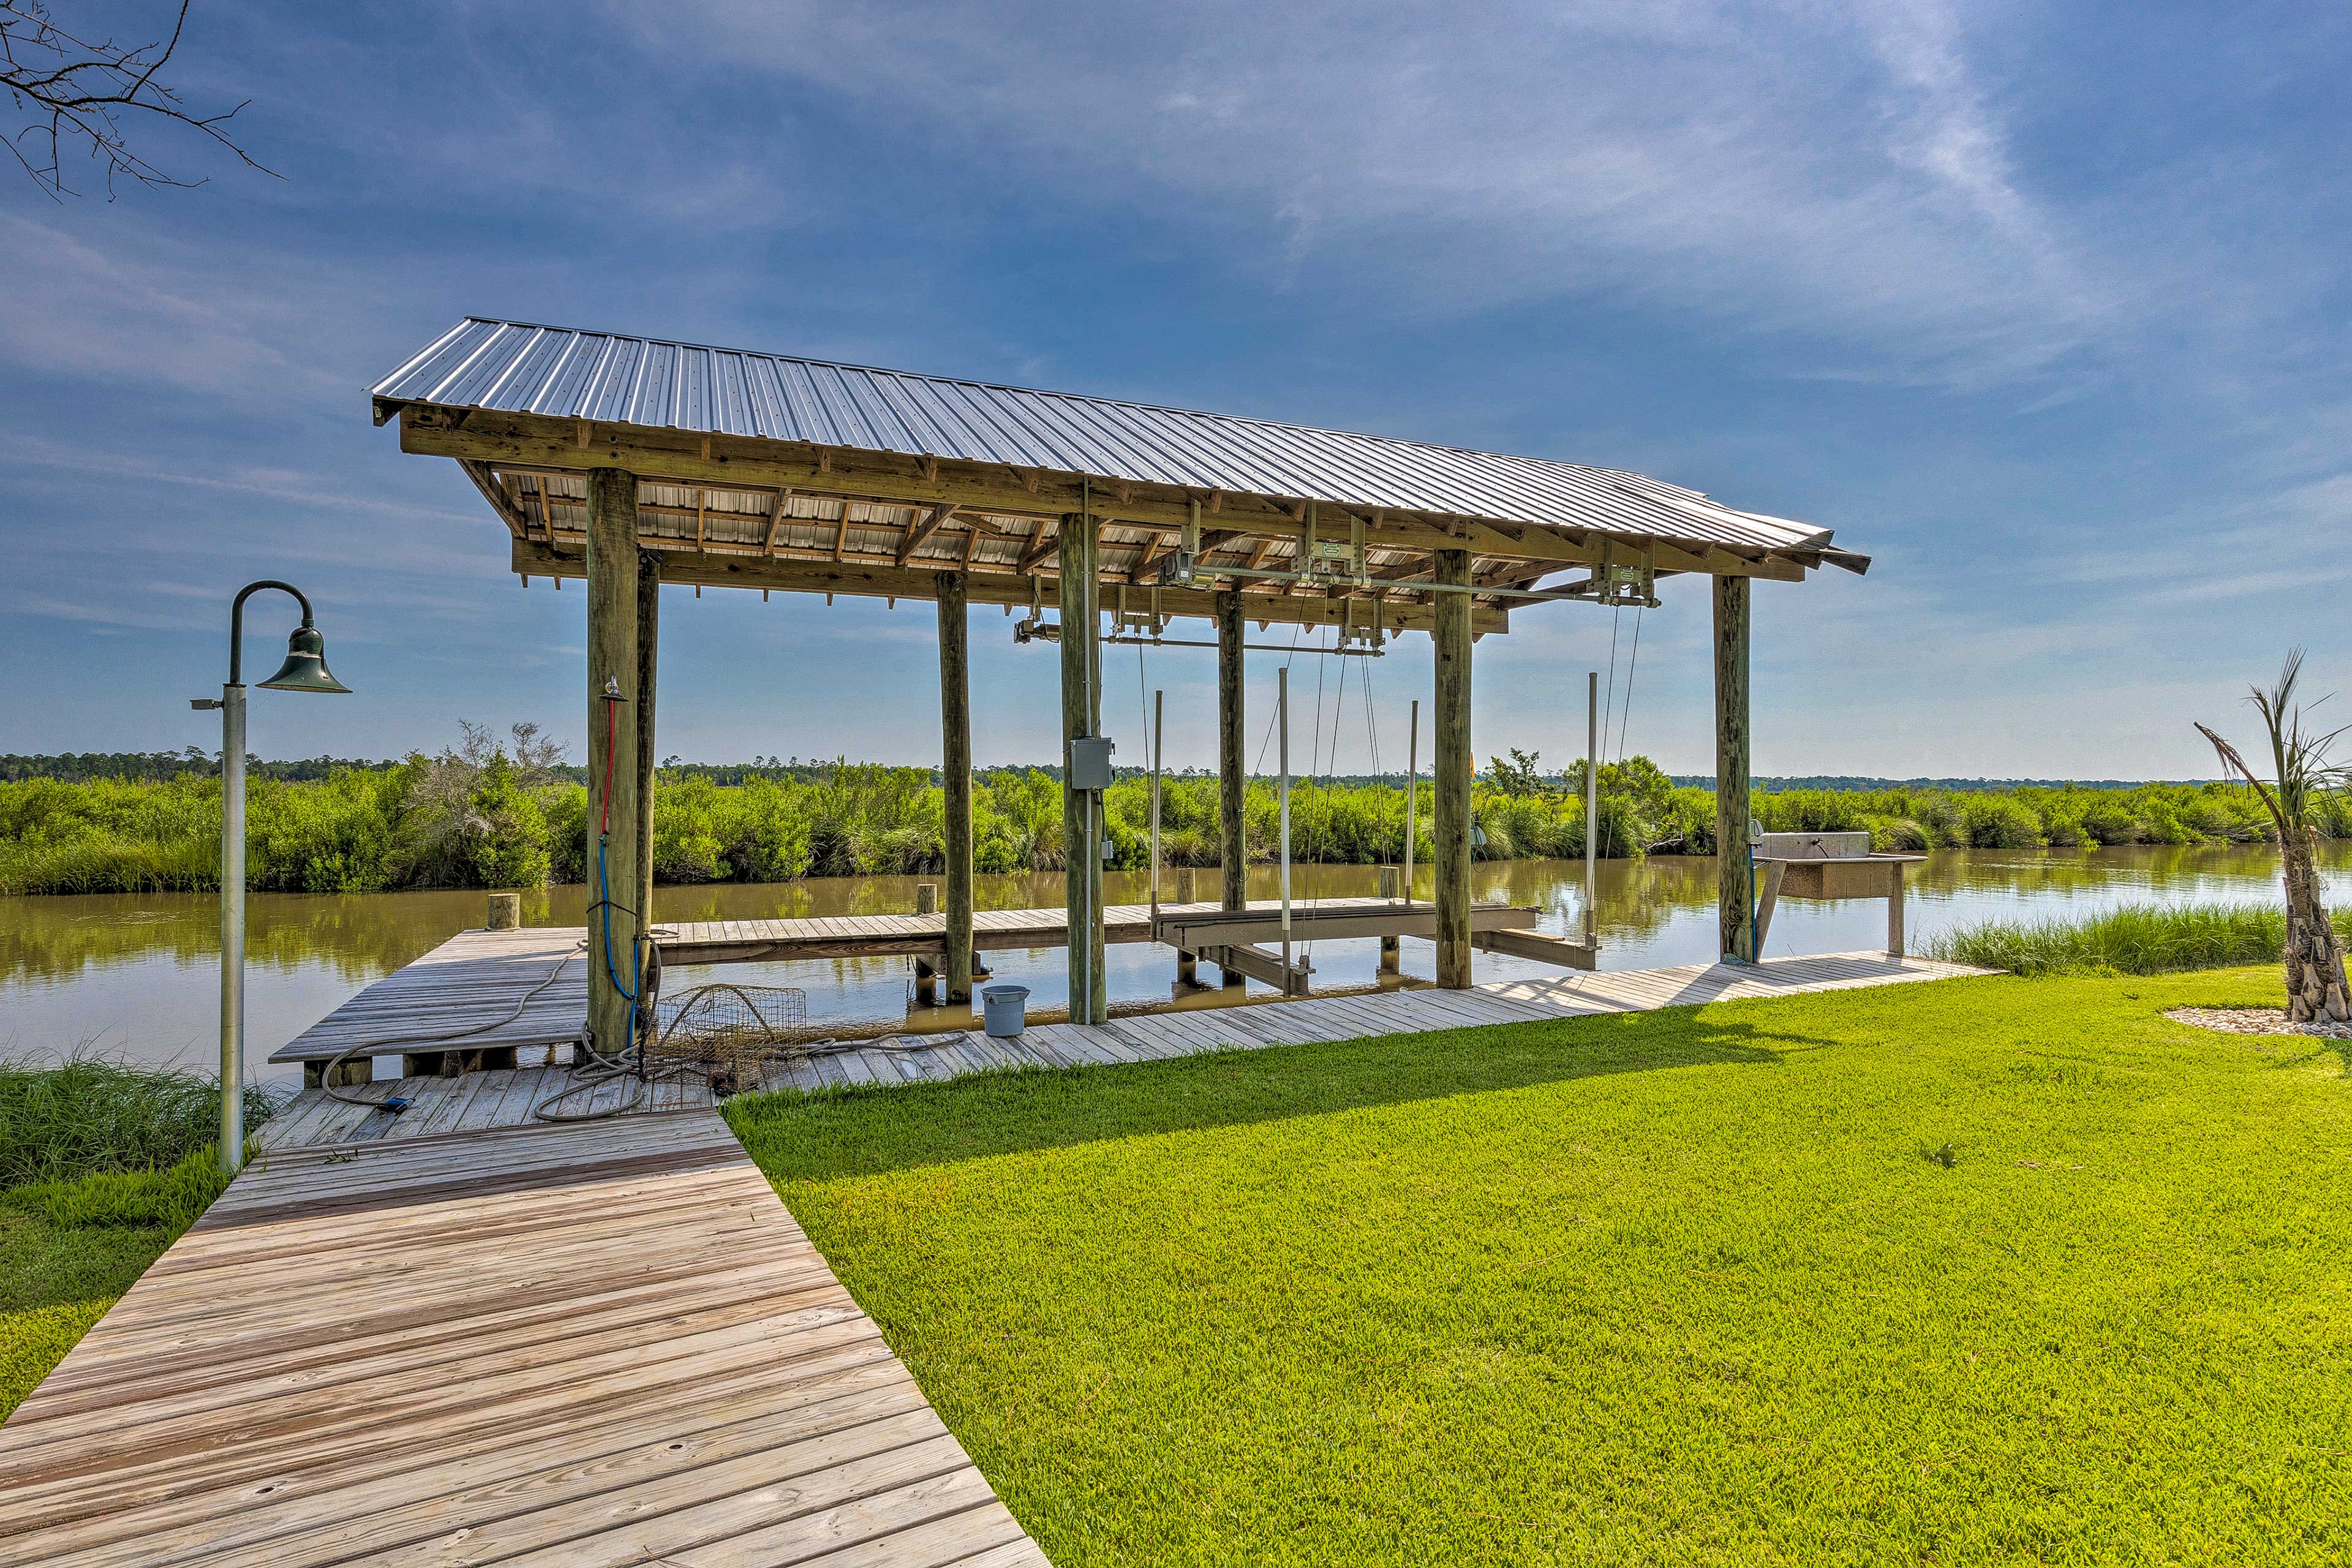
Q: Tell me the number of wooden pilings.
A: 11